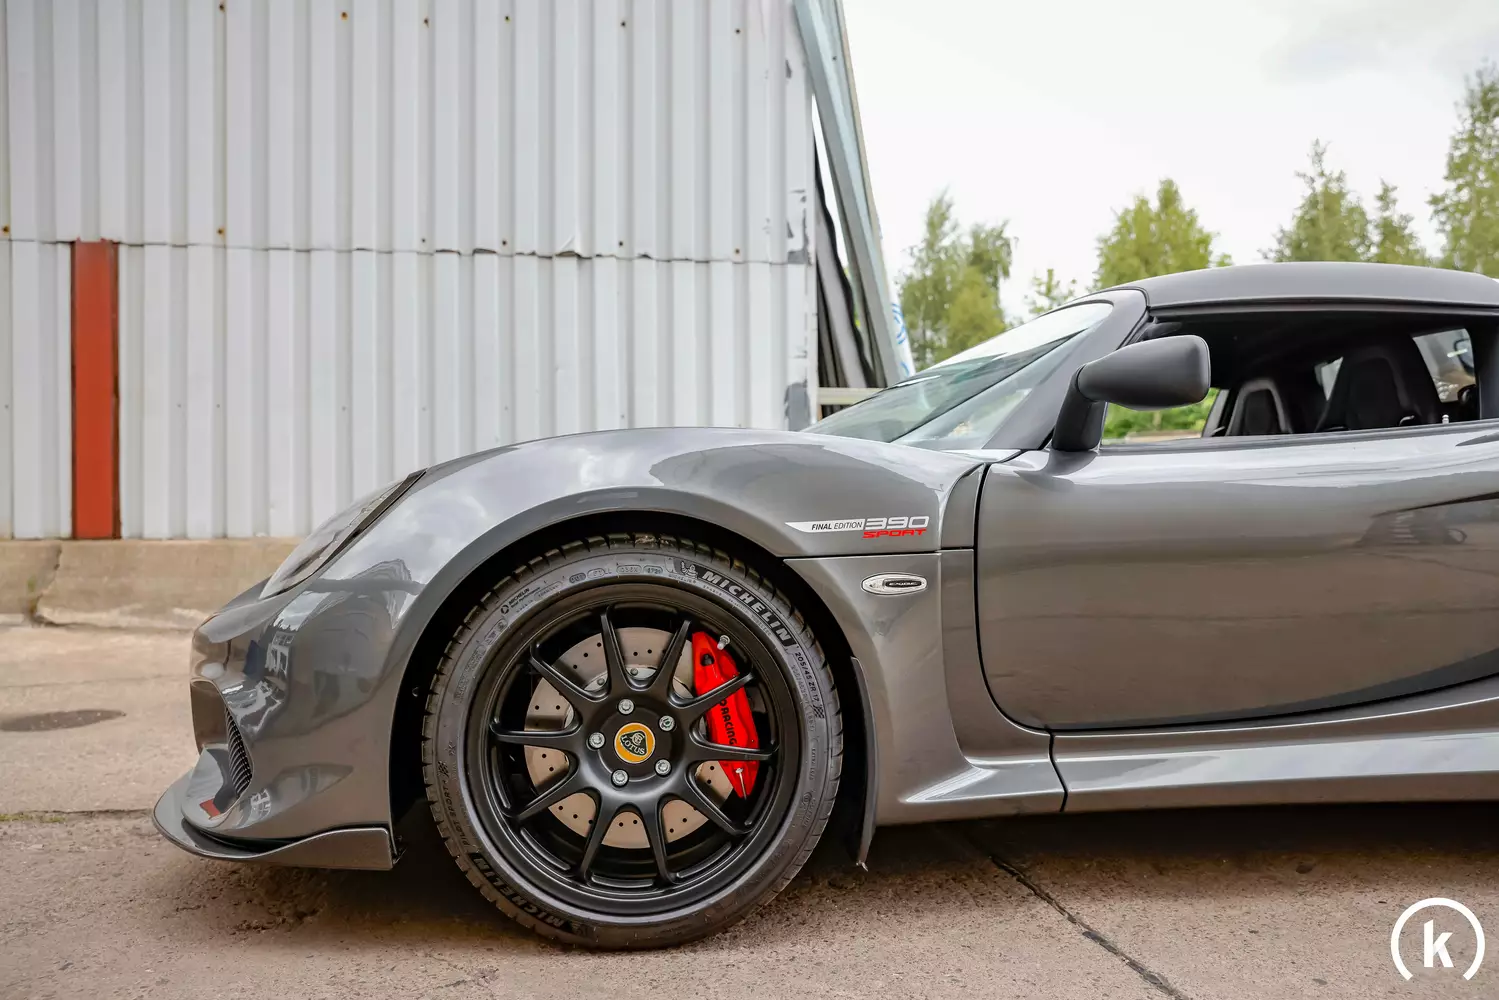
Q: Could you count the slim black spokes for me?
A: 10